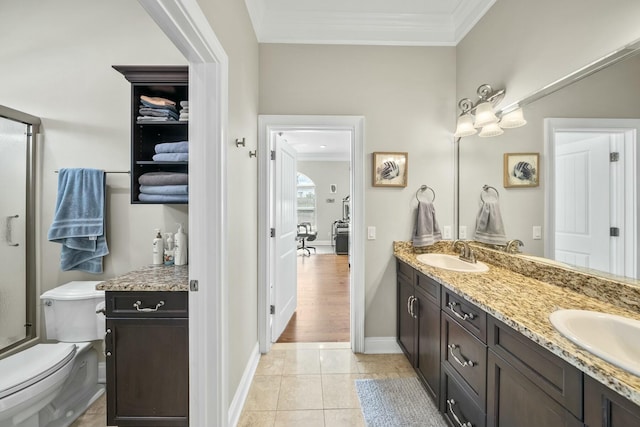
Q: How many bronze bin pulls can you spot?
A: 0